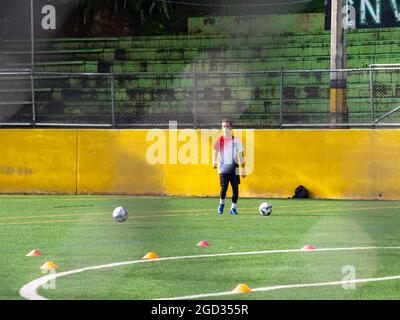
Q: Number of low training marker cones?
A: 6